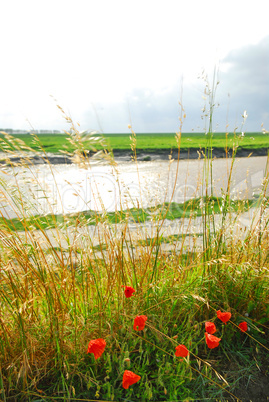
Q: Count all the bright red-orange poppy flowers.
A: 9